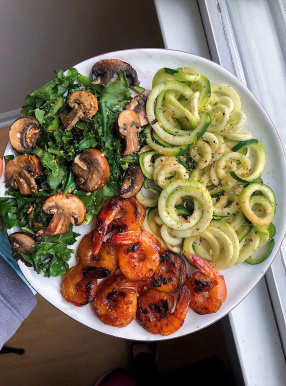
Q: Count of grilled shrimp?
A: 8